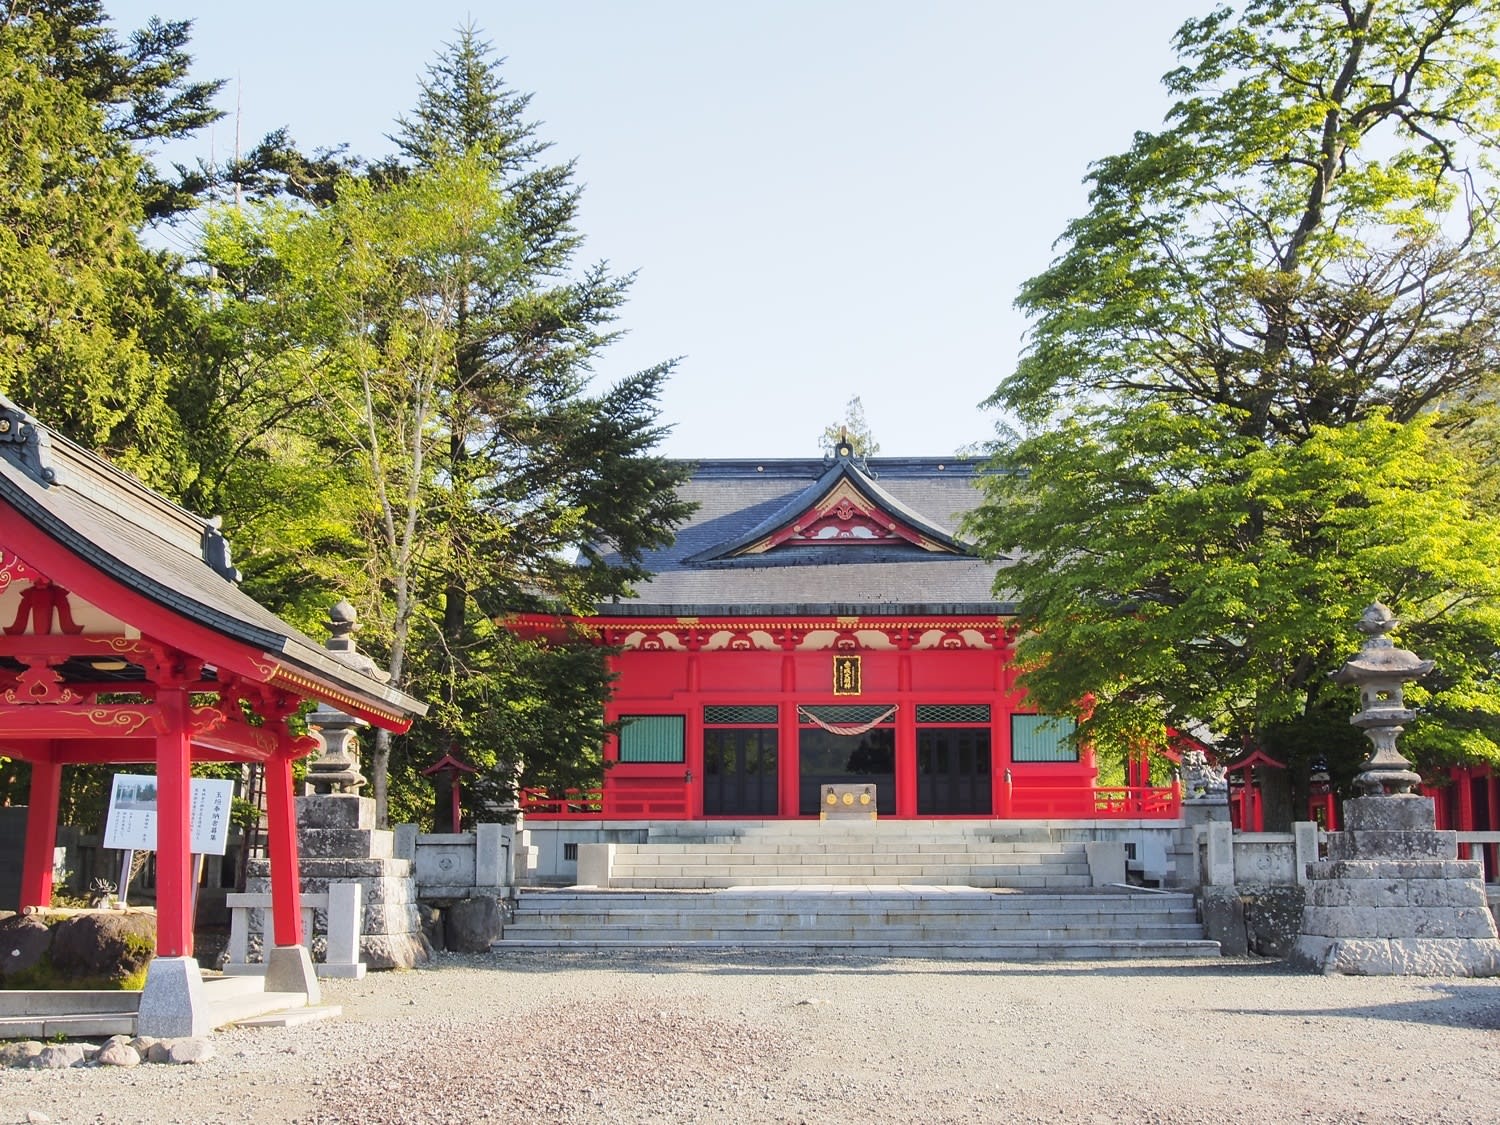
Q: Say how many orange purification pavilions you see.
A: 1